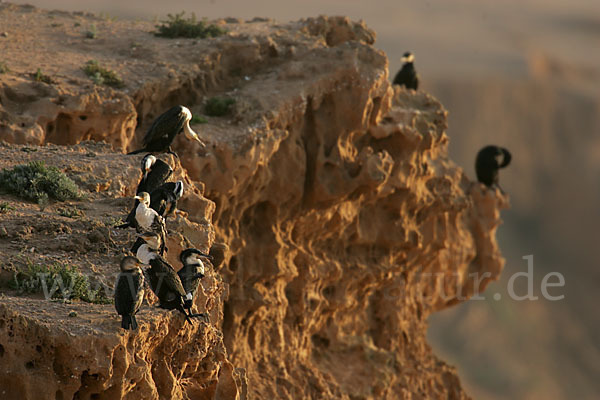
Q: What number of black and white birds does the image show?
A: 9